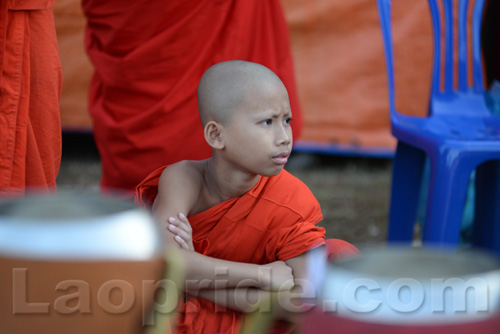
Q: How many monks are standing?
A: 2